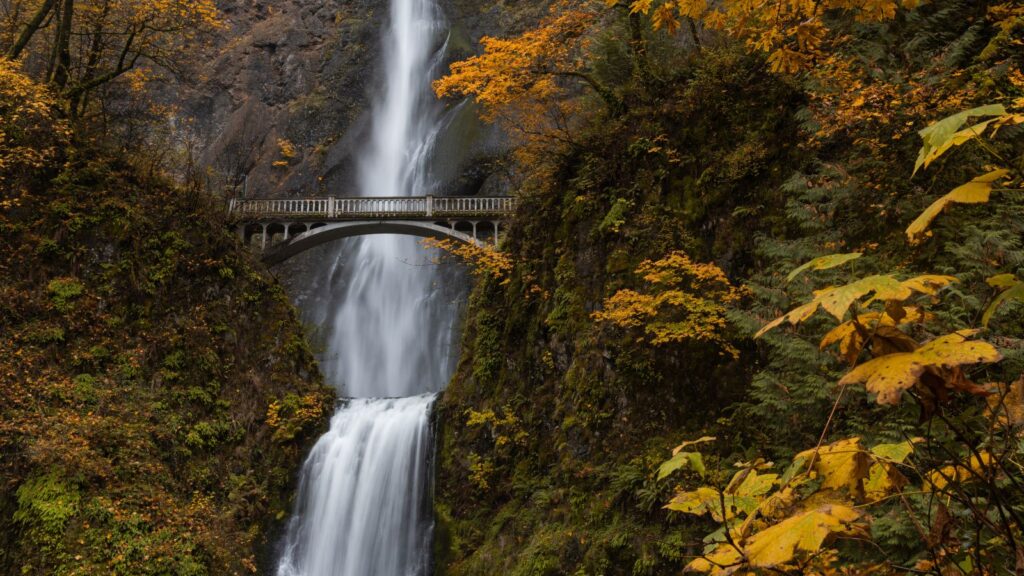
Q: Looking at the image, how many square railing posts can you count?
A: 2